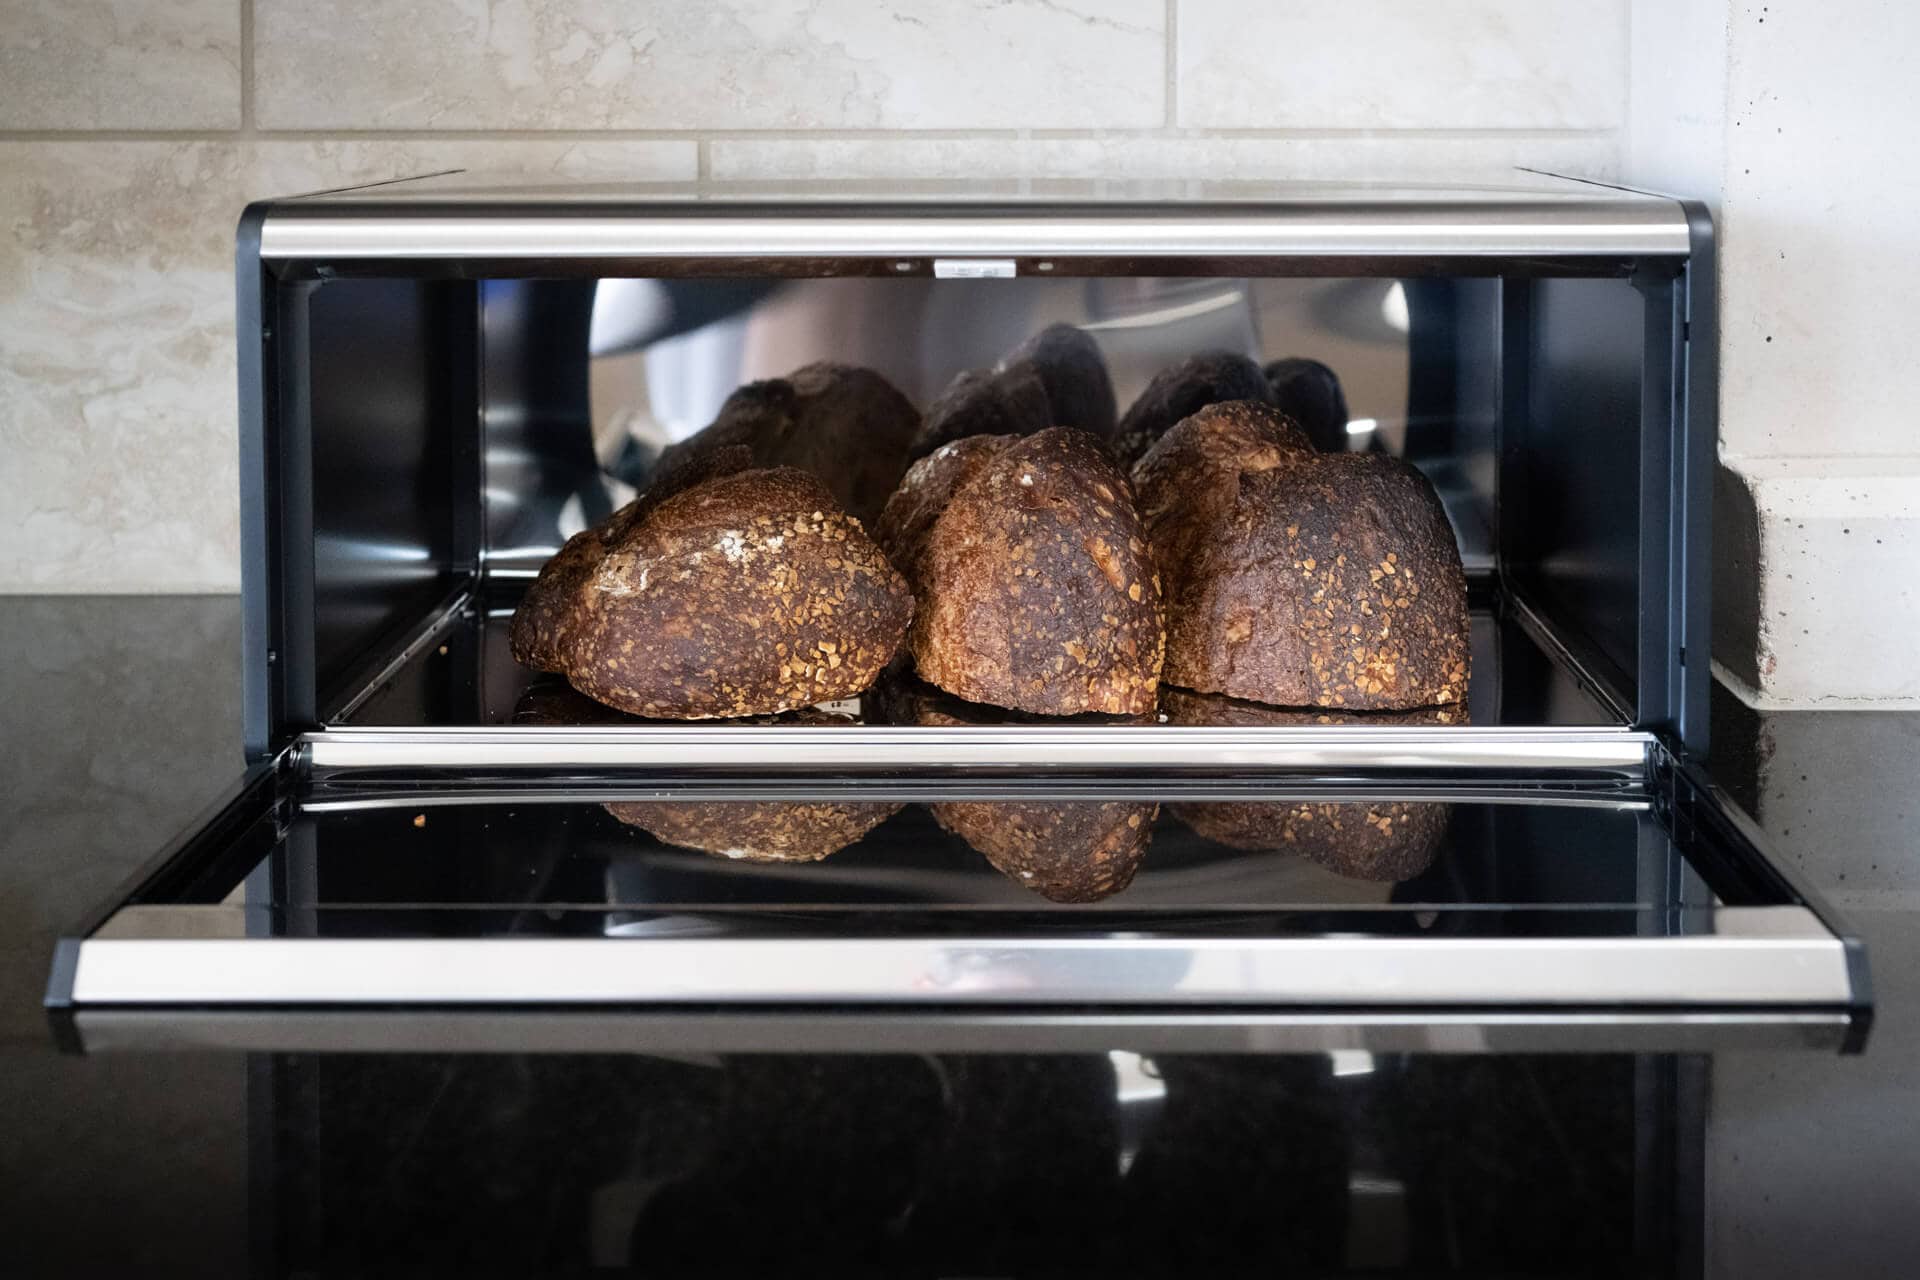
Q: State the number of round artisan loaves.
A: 3